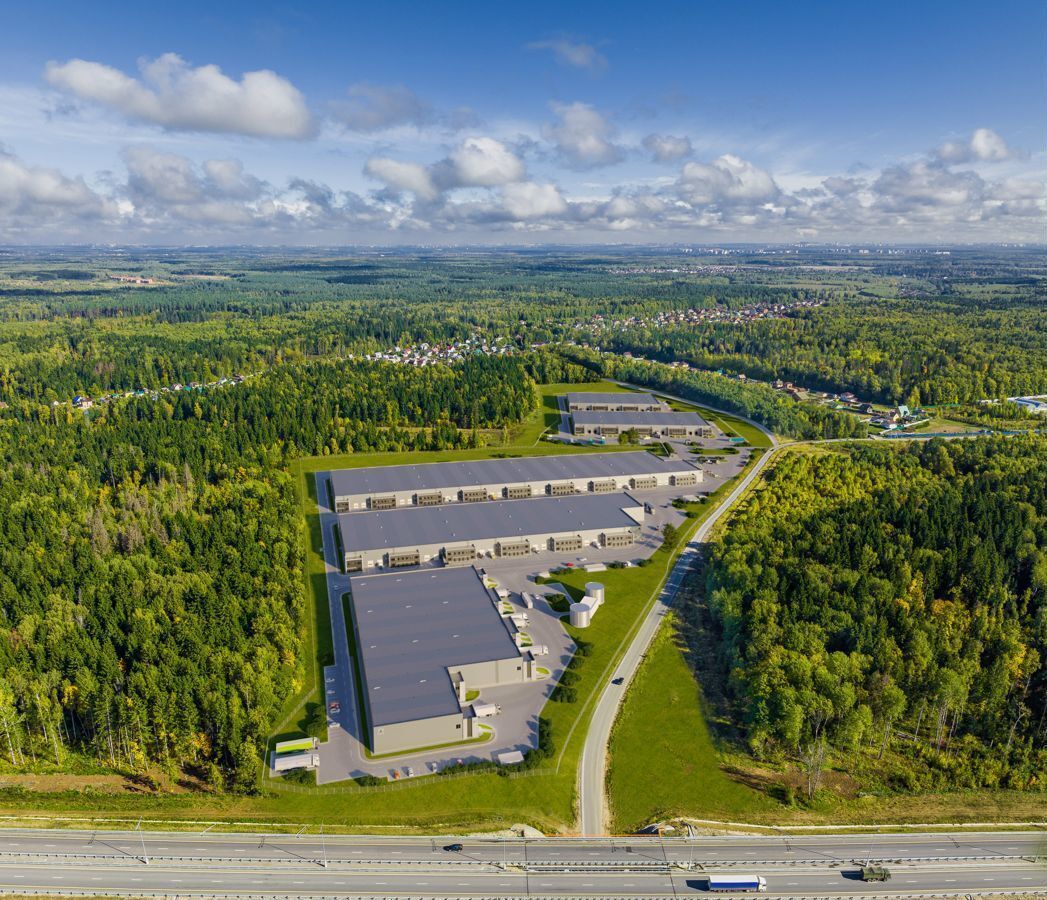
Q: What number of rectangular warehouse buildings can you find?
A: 5